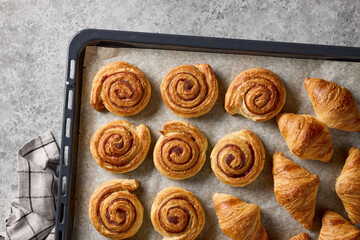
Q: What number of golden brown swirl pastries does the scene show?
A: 8